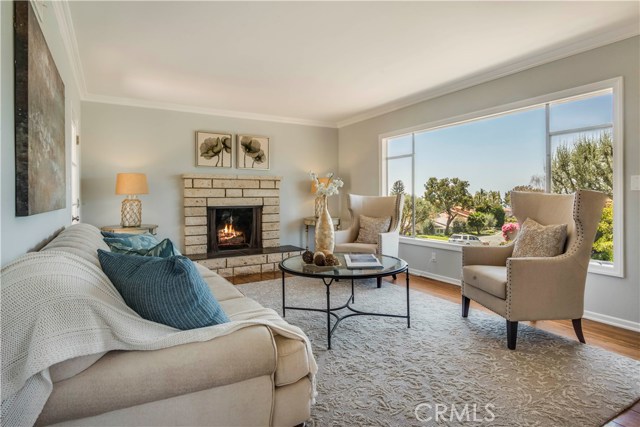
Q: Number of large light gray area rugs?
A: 1